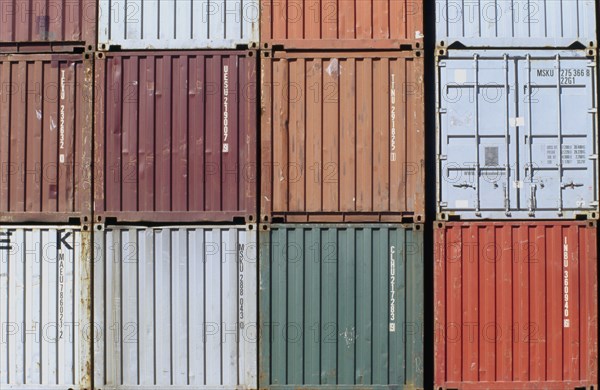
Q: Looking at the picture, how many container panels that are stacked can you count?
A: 12